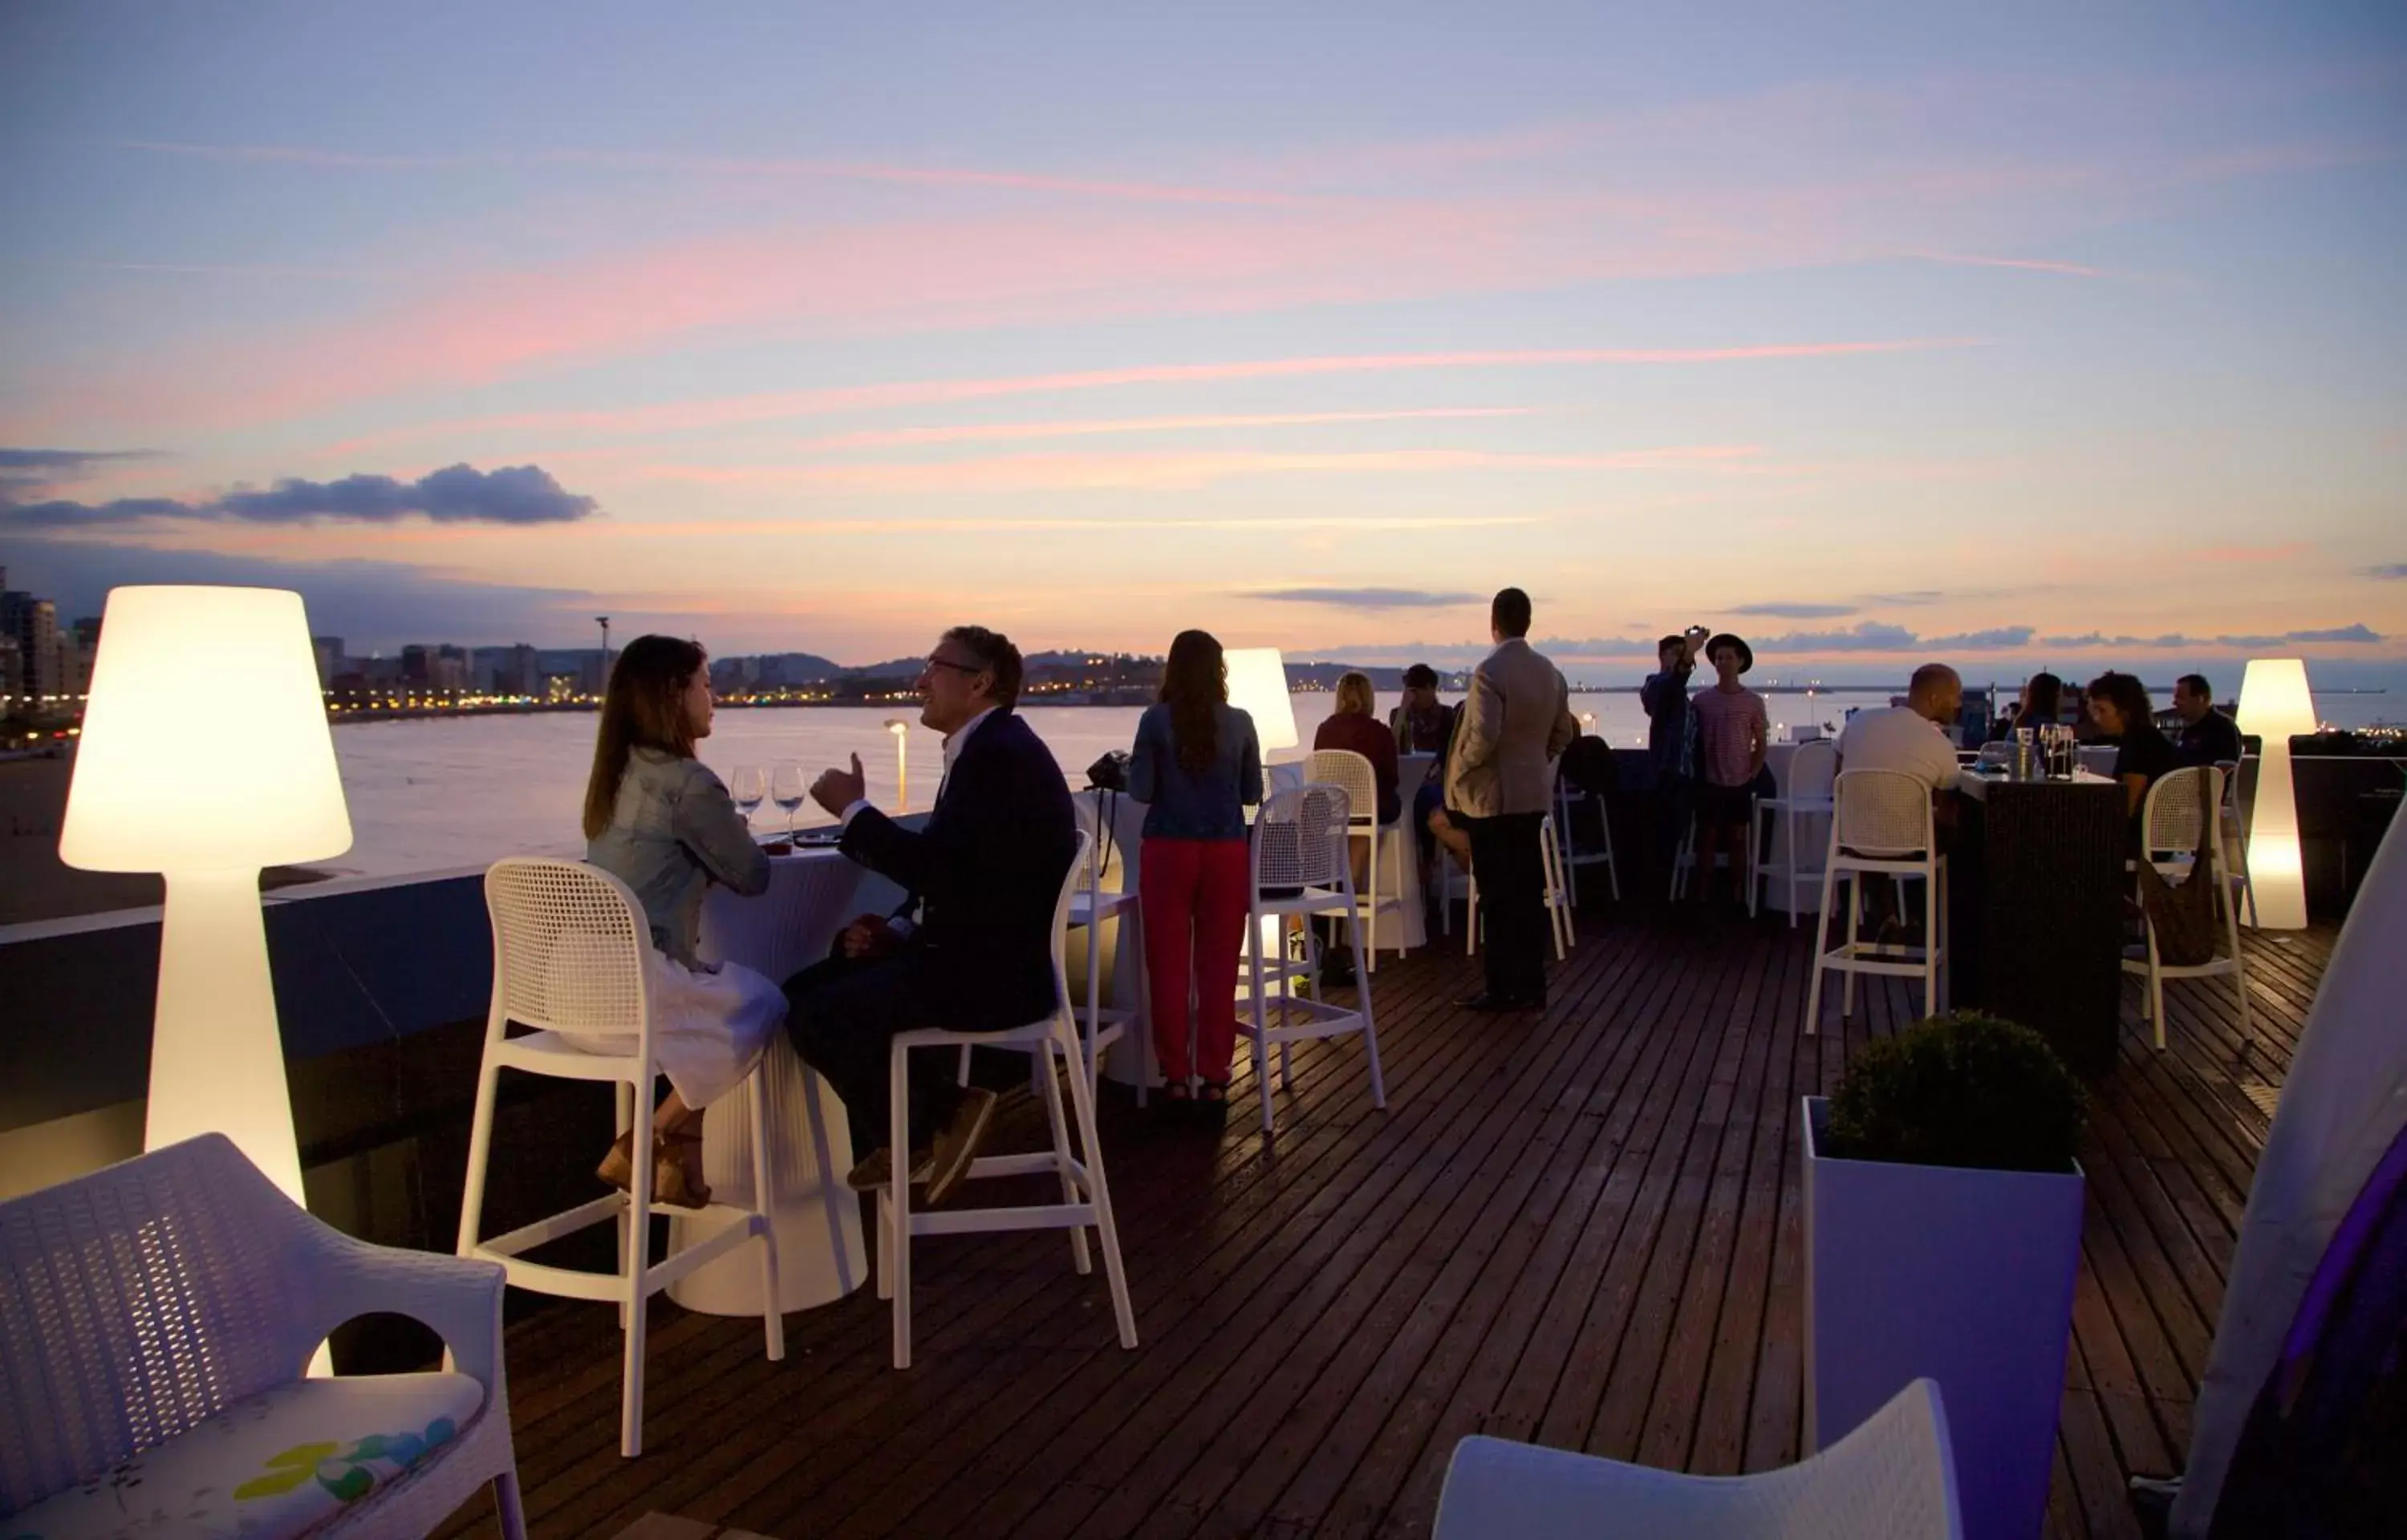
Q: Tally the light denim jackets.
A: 1